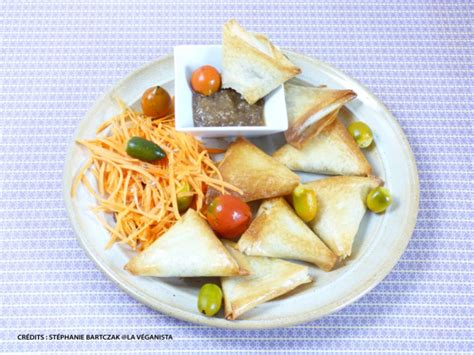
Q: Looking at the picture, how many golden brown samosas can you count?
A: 8